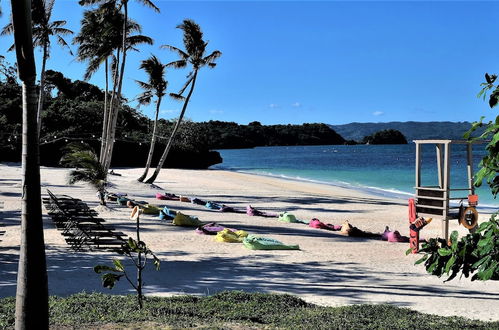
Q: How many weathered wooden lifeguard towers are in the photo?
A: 1